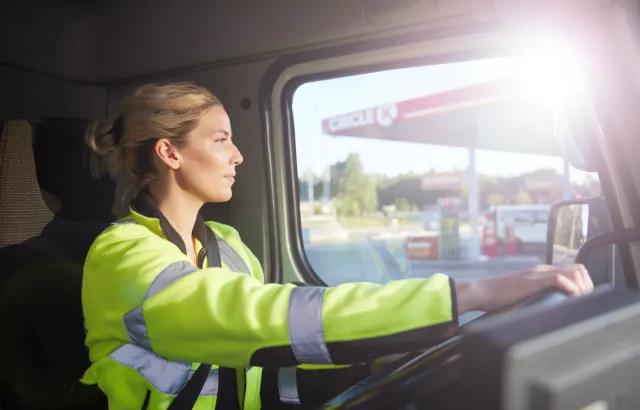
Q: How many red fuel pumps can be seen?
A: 2